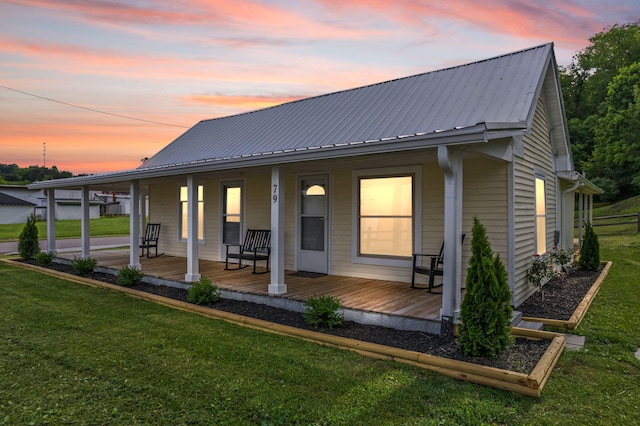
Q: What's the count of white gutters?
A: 2